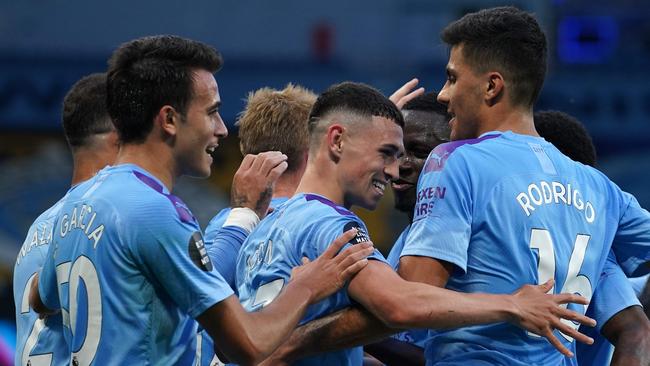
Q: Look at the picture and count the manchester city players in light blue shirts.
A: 7